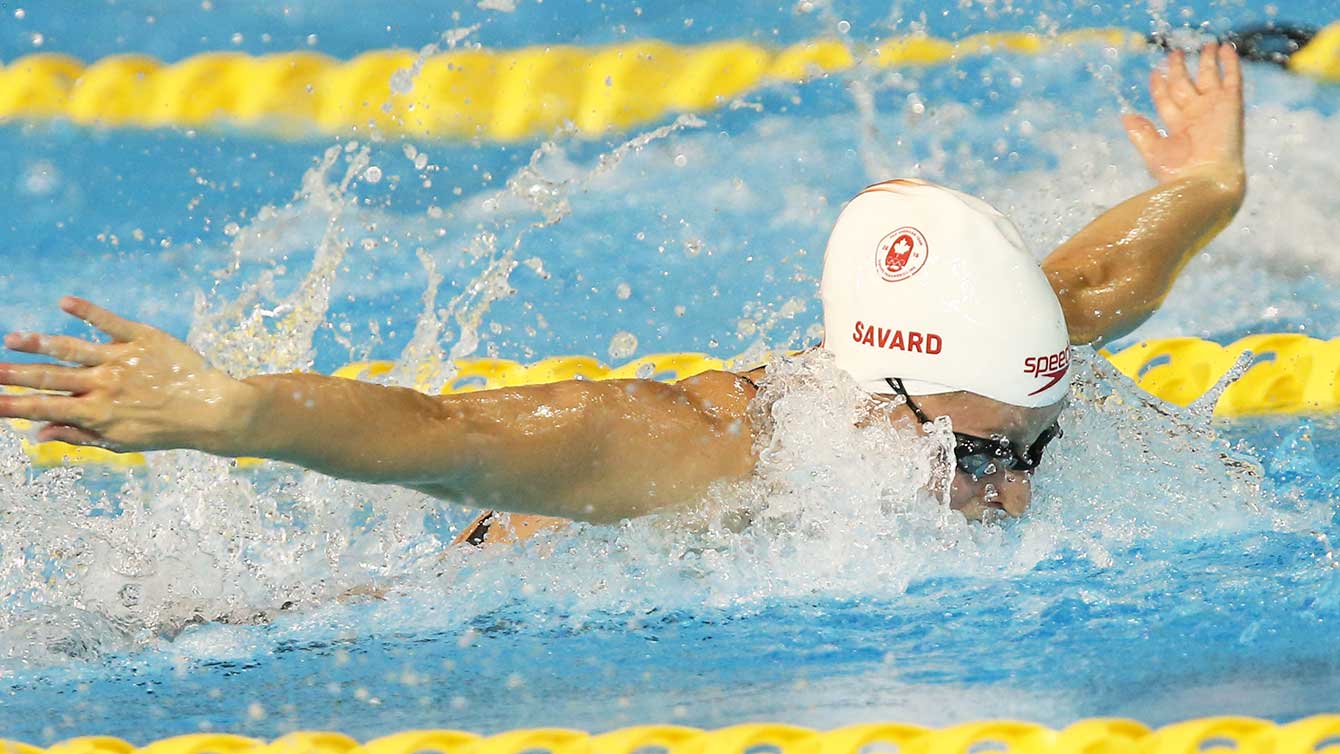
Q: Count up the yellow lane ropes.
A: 3